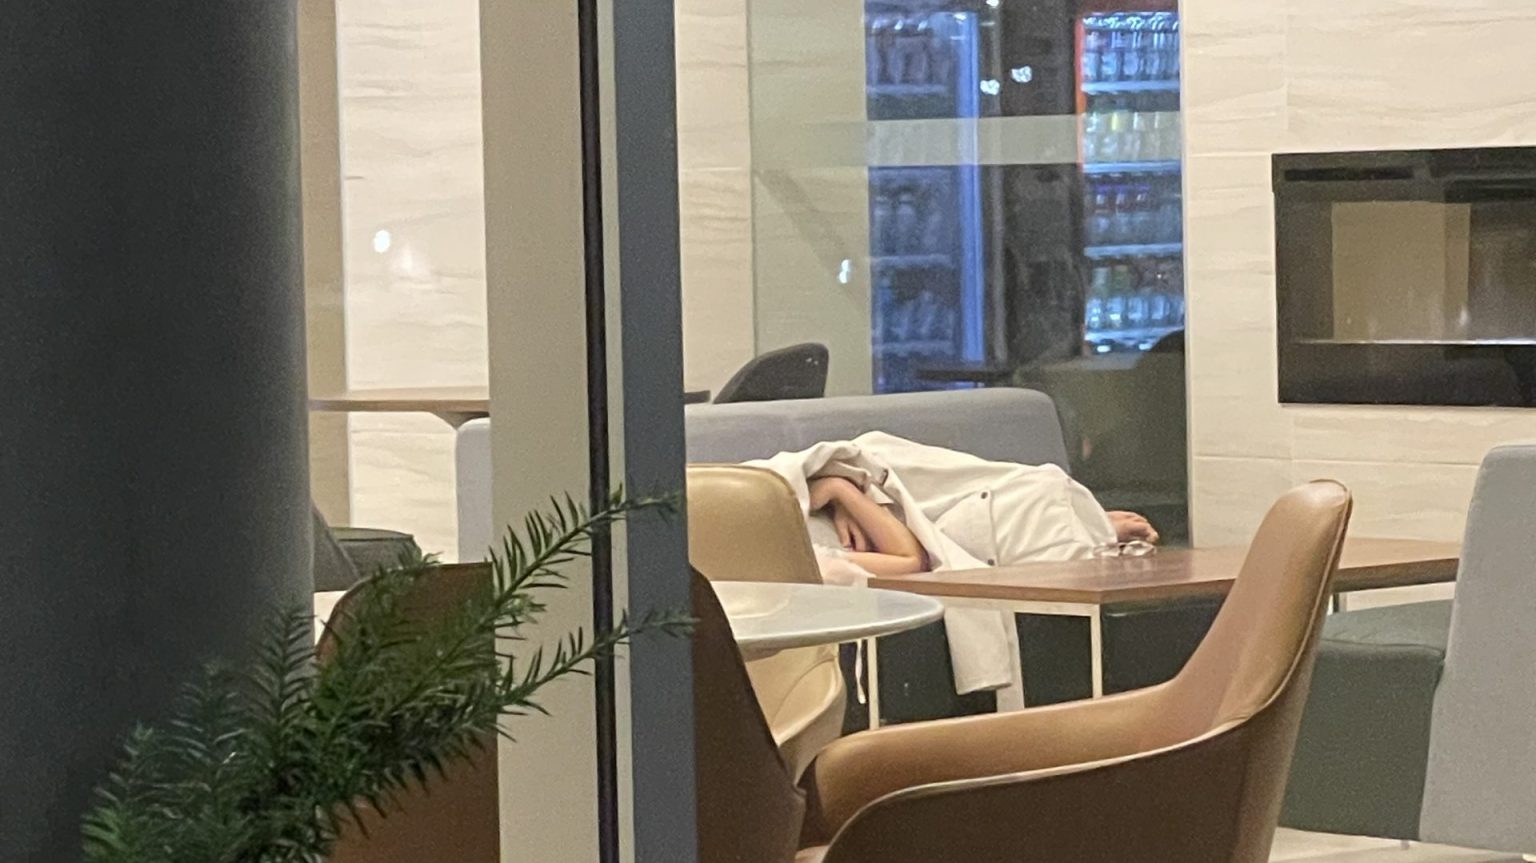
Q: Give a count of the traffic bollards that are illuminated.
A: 0